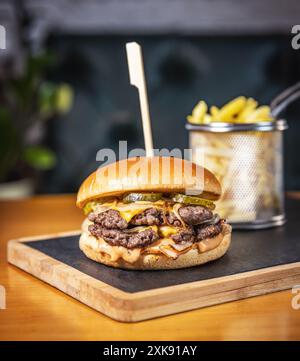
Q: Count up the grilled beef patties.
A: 2